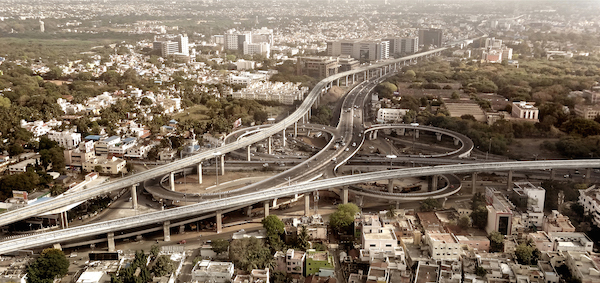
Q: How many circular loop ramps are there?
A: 4